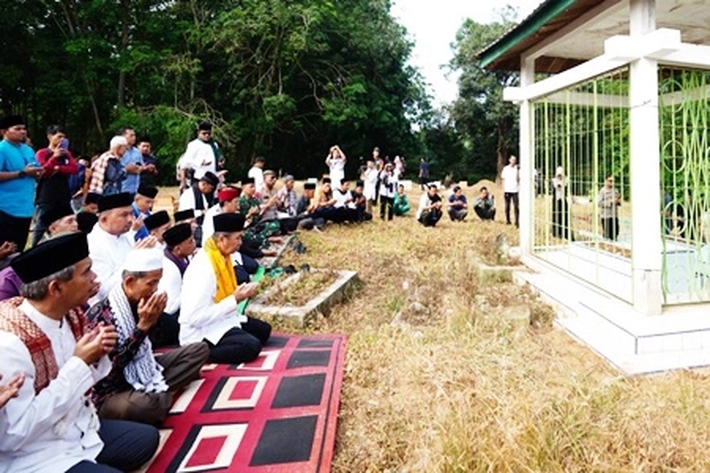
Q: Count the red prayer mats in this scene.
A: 1